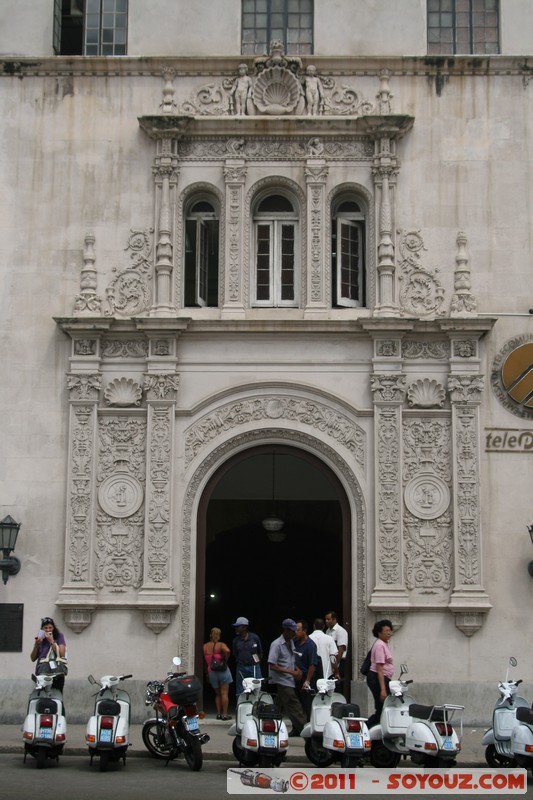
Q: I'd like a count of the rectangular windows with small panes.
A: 3